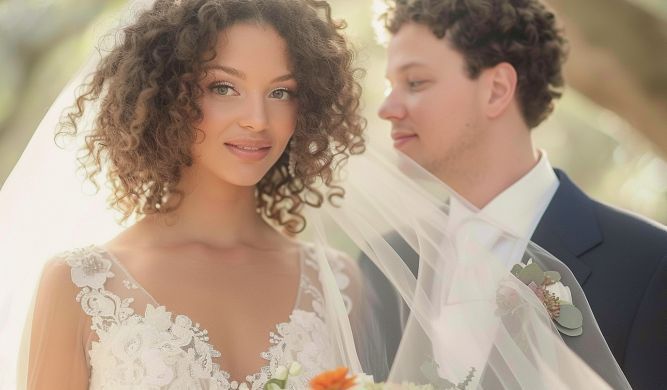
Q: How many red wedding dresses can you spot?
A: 0